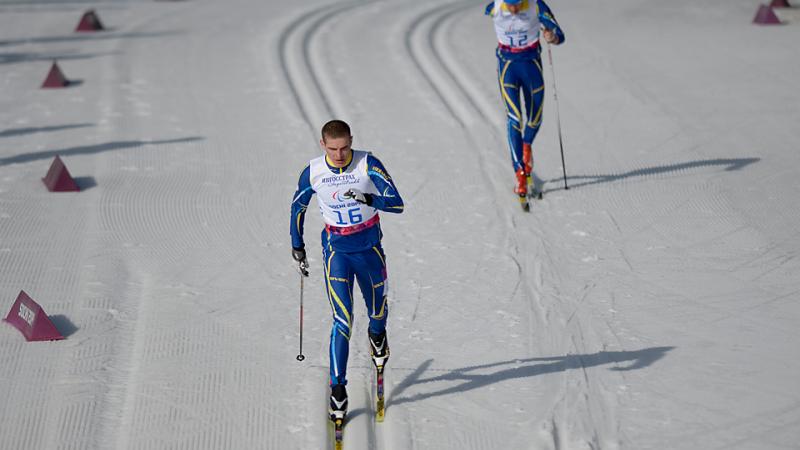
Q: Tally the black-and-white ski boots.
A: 2